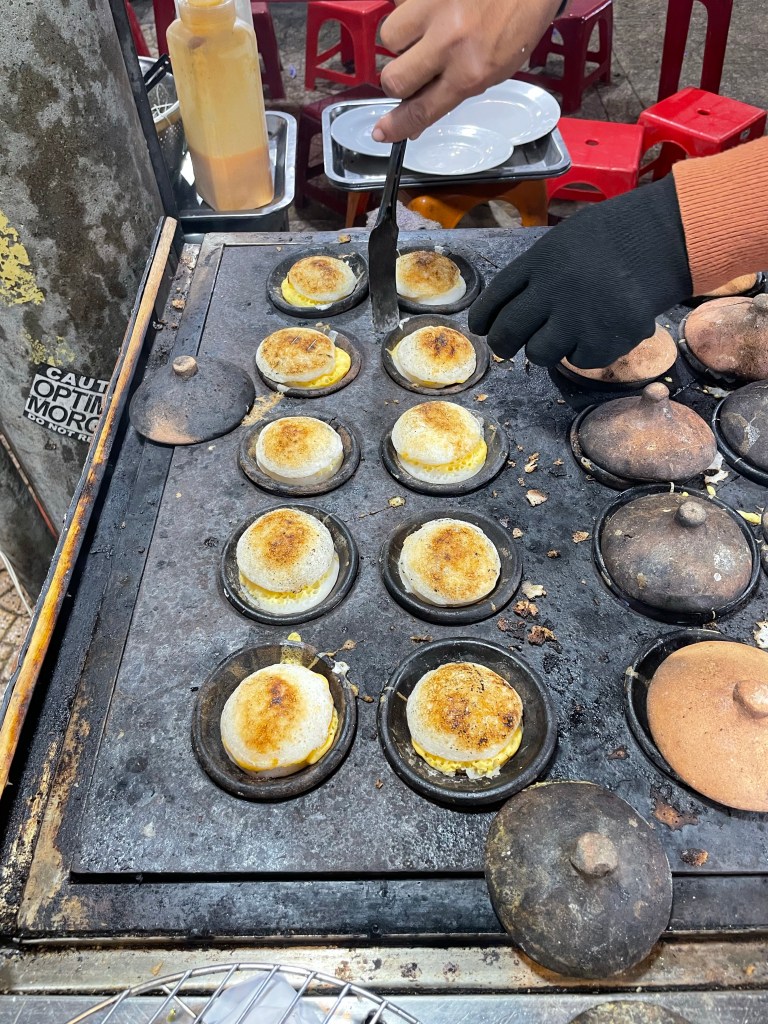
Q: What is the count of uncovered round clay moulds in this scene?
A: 10